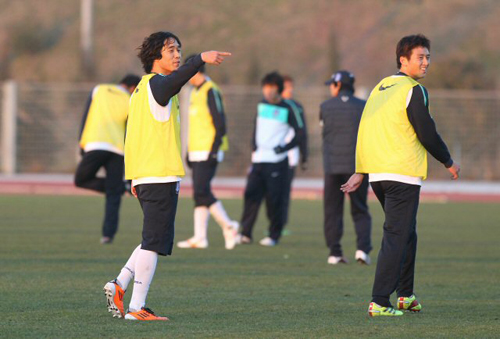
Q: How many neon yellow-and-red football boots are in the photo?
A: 2